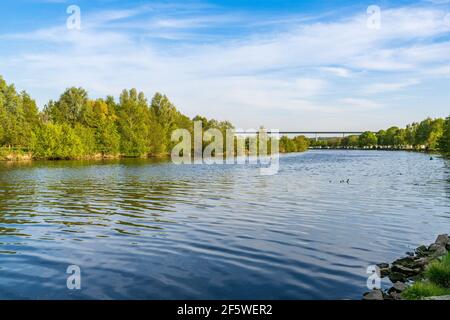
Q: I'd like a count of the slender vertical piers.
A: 2